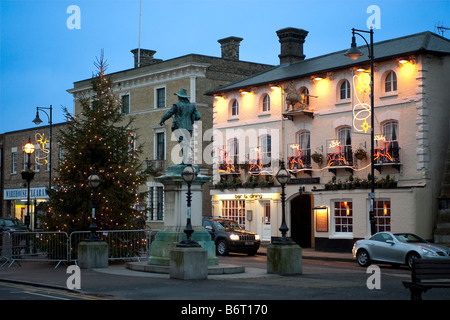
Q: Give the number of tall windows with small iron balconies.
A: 5